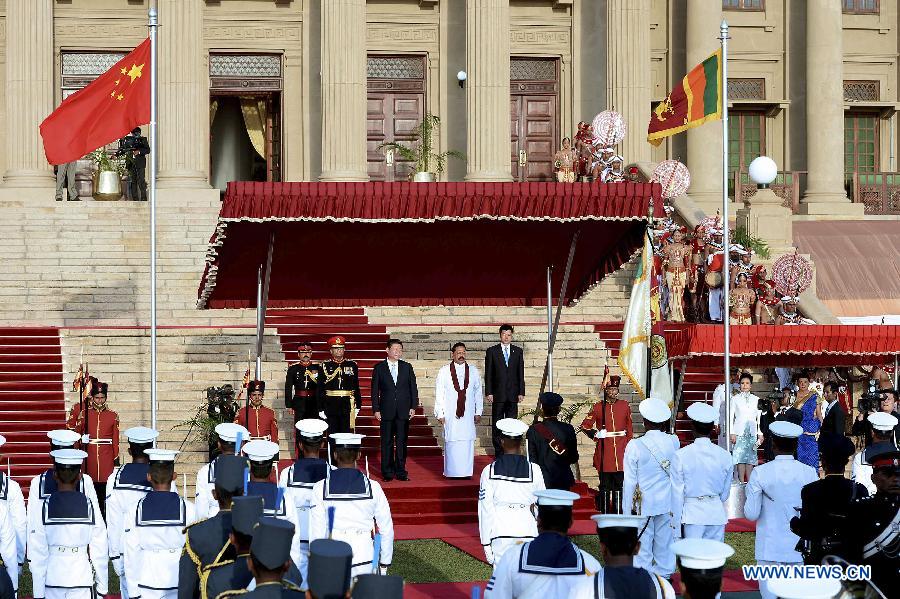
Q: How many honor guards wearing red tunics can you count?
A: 4